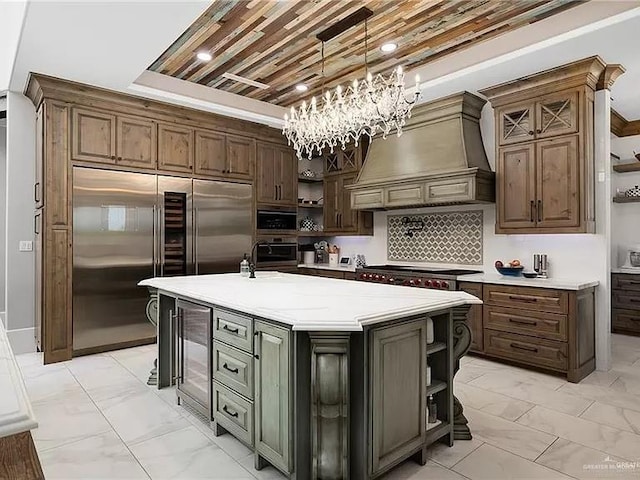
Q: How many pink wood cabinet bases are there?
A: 0